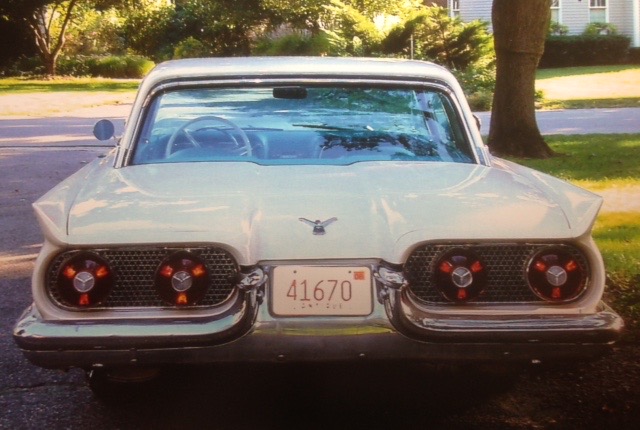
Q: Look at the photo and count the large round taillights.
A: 4